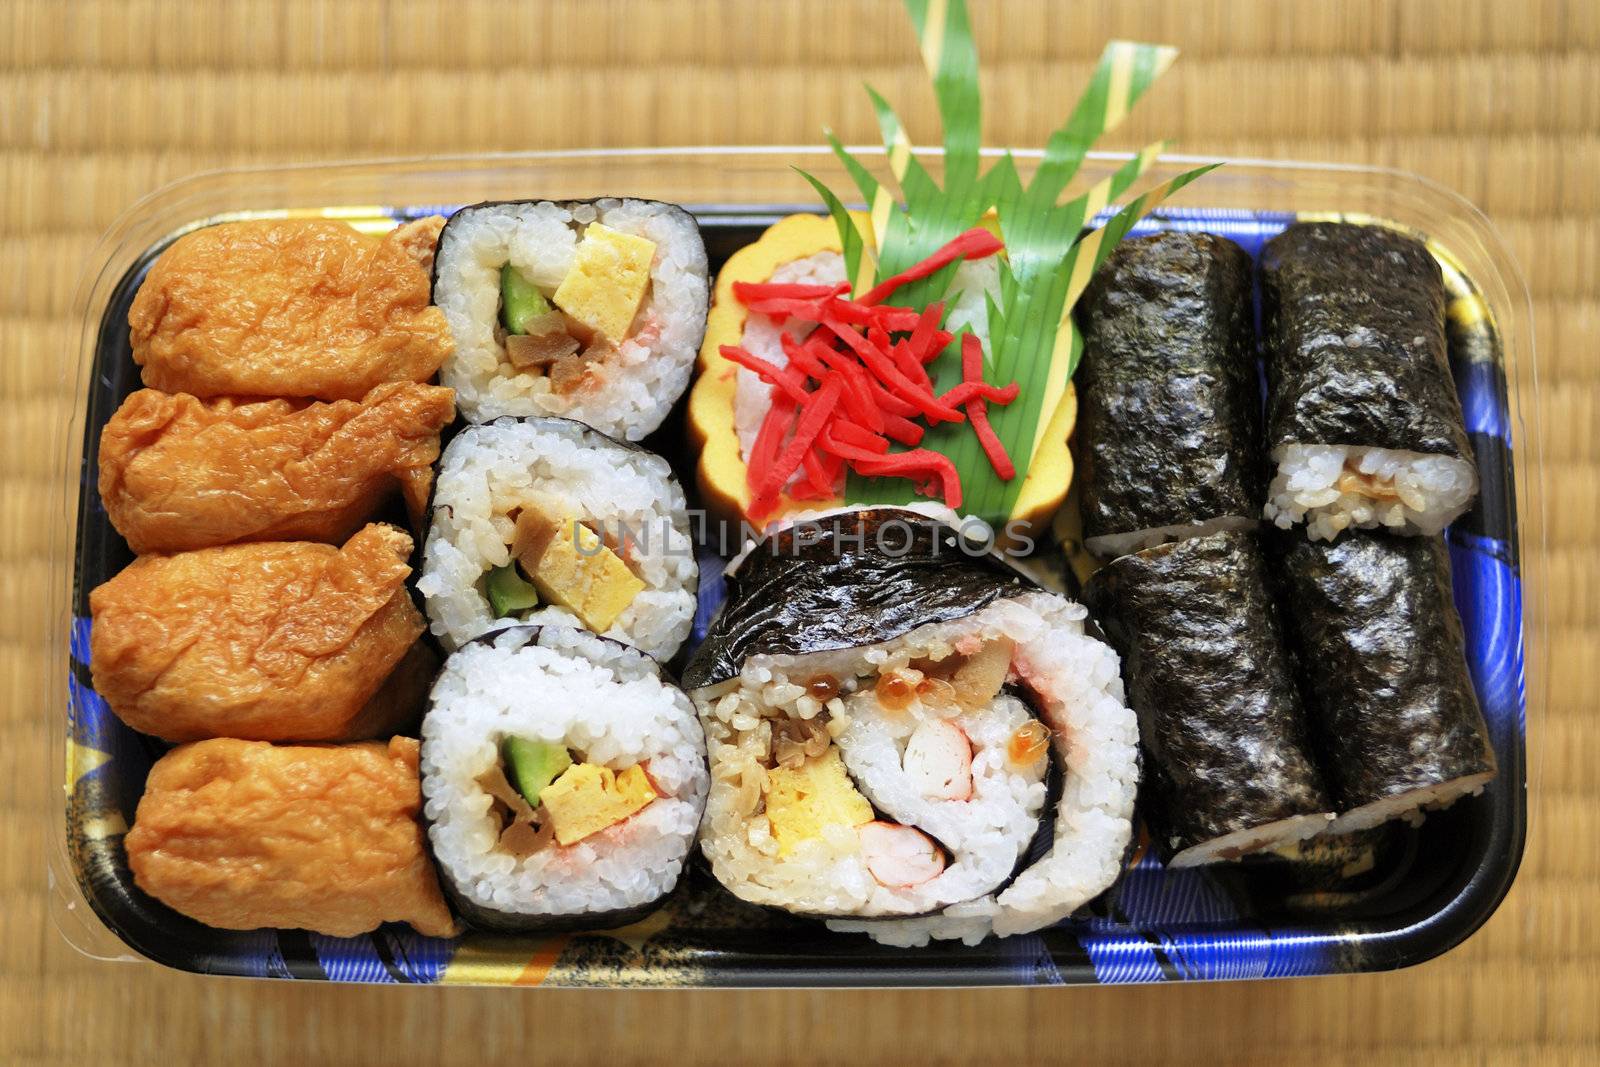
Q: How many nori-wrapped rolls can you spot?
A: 8